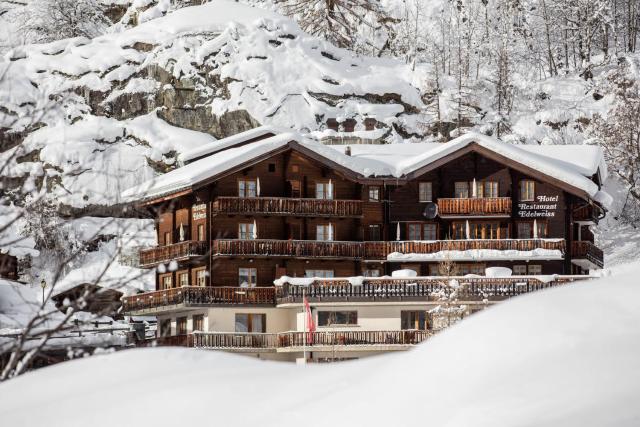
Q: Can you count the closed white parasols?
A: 9